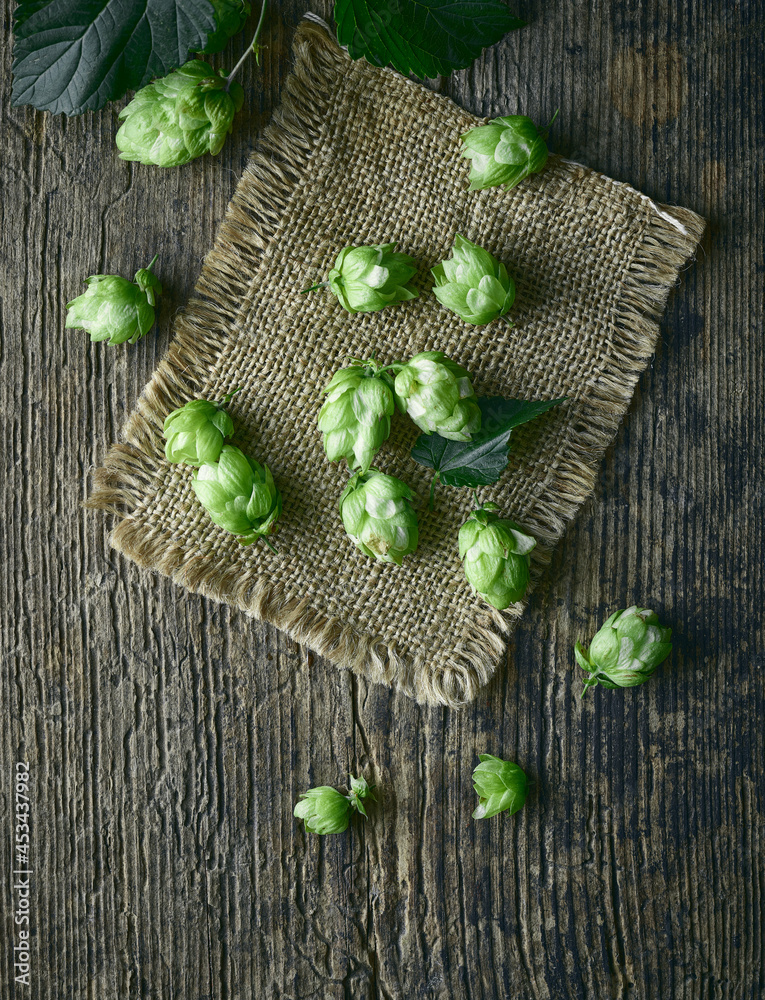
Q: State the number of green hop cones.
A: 14